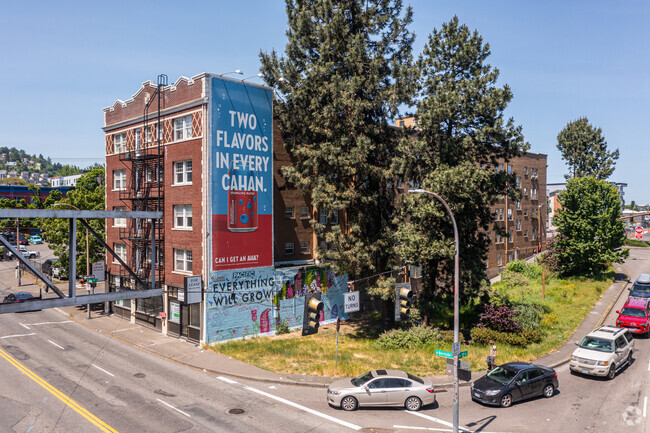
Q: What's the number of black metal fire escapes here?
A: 1